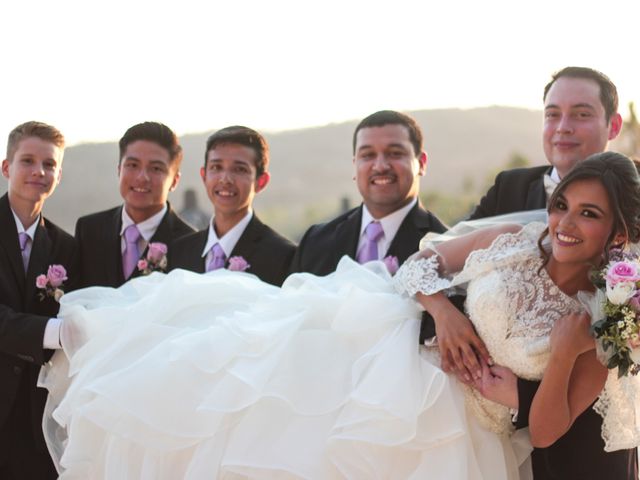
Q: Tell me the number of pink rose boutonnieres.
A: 4